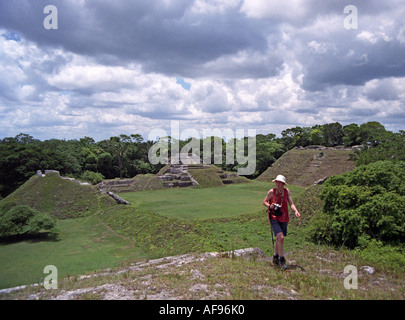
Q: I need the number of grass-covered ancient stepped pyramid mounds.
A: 3